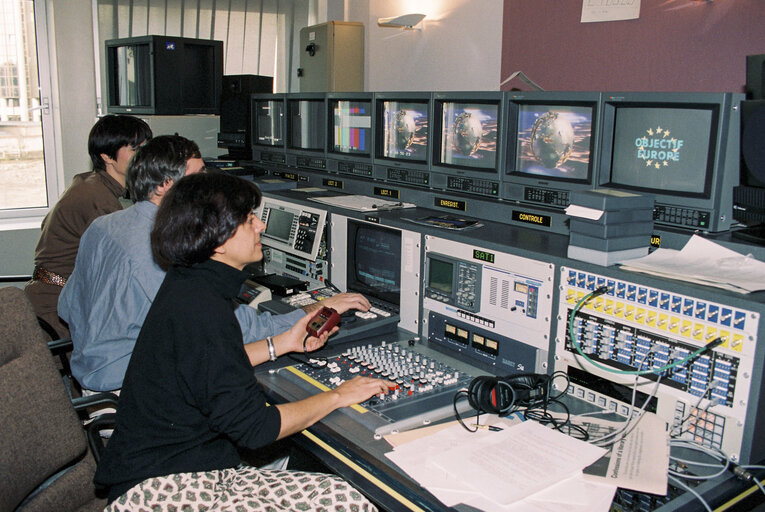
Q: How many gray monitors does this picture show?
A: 7